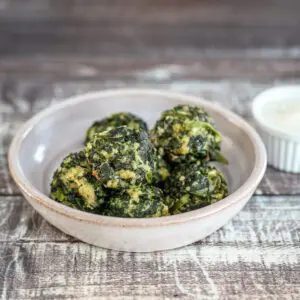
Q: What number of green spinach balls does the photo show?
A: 6